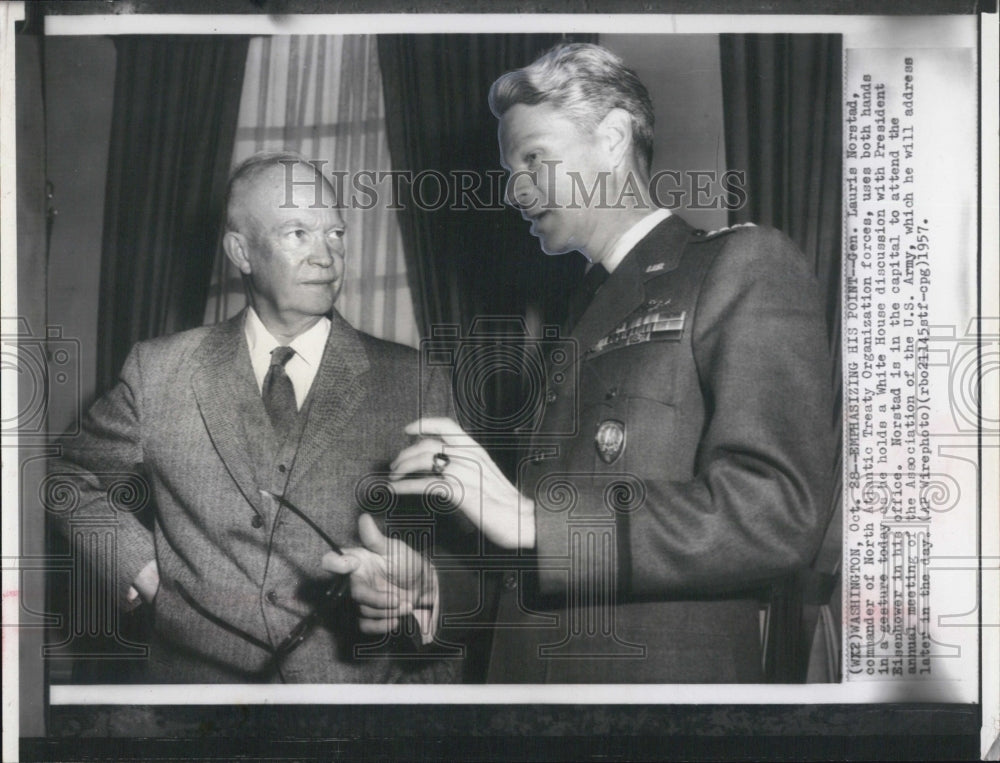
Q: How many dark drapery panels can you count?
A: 3